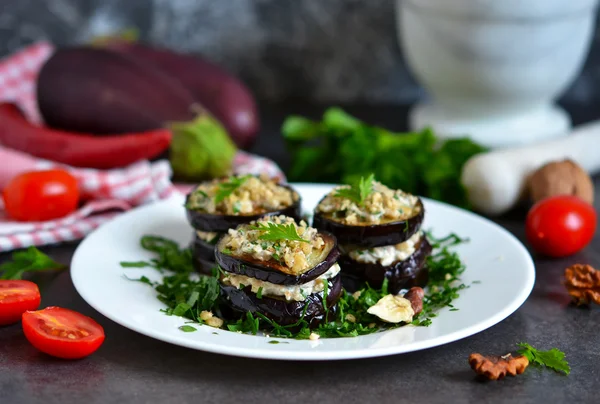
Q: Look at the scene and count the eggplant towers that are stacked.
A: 3